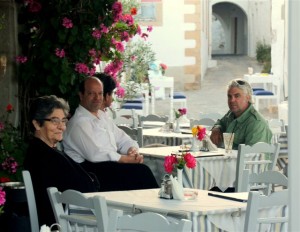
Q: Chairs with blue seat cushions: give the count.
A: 5